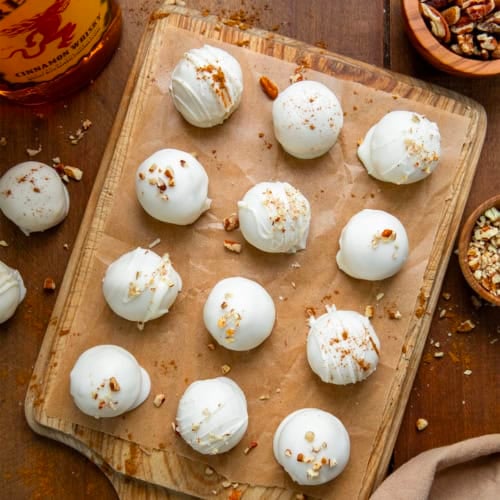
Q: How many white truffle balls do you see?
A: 14